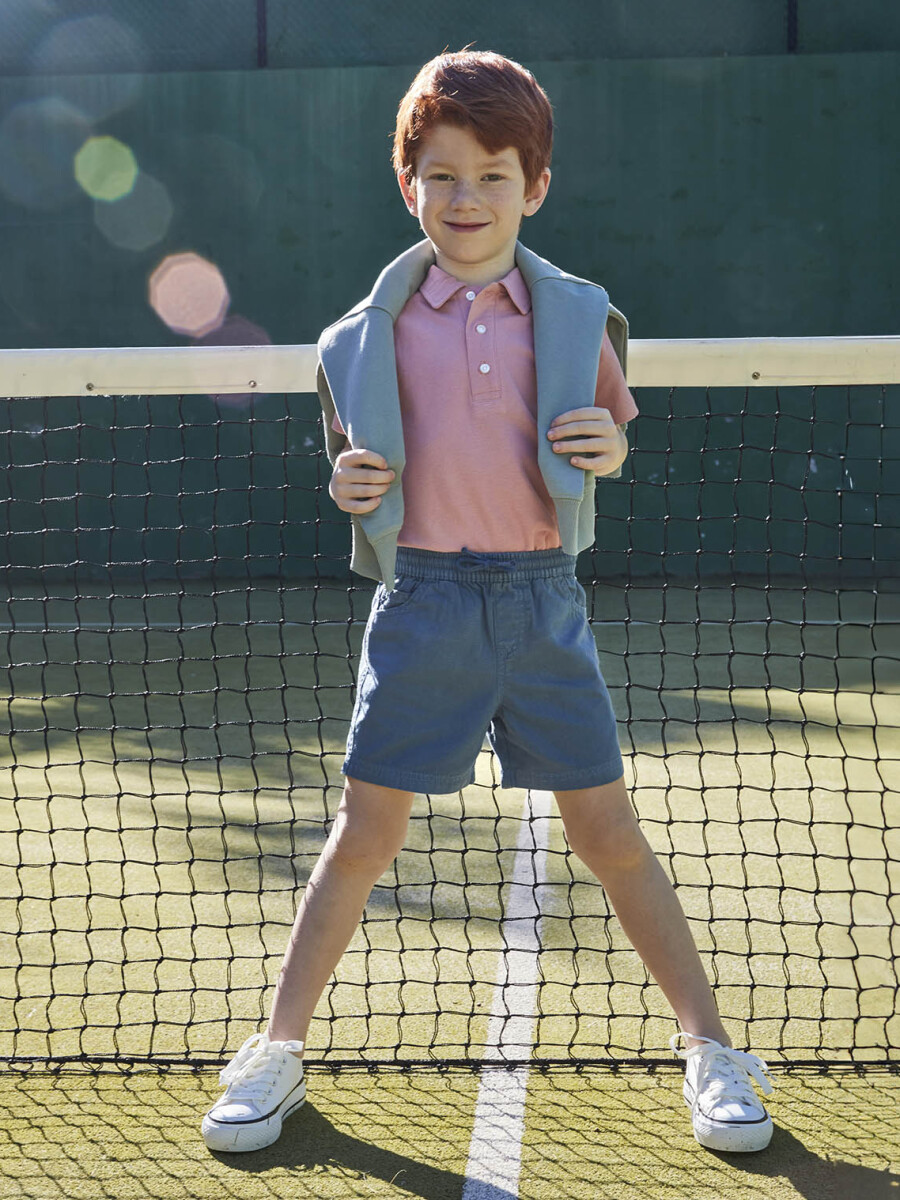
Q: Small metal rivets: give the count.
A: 3